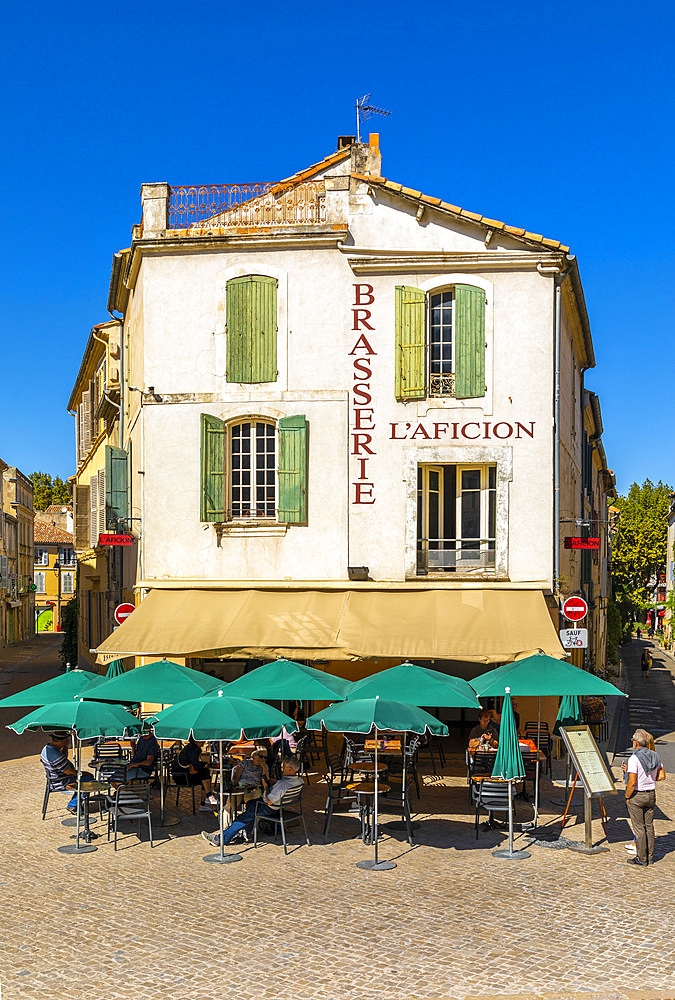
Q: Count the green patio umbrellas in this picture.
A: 11